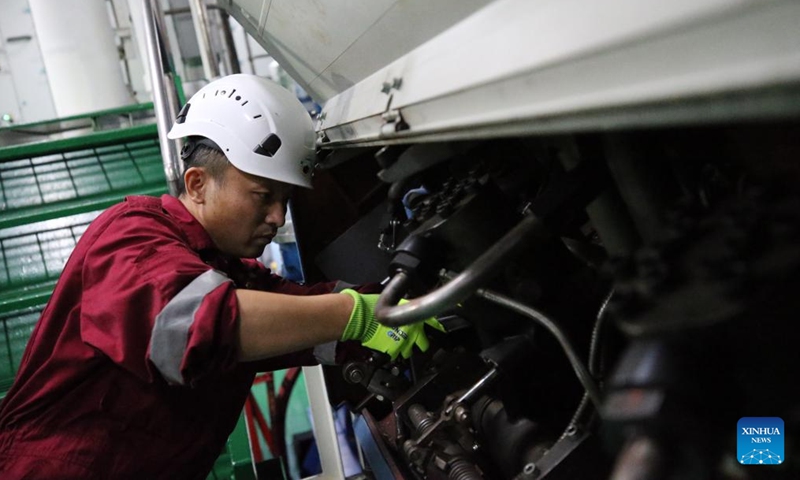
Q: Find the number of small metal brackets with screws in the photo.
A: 2